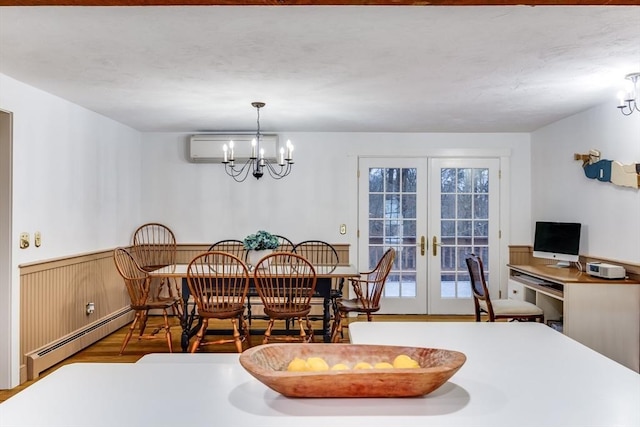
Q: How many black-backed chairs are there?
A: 3